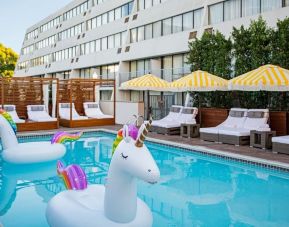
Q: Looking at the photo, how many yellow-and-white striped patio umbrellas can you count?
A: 3